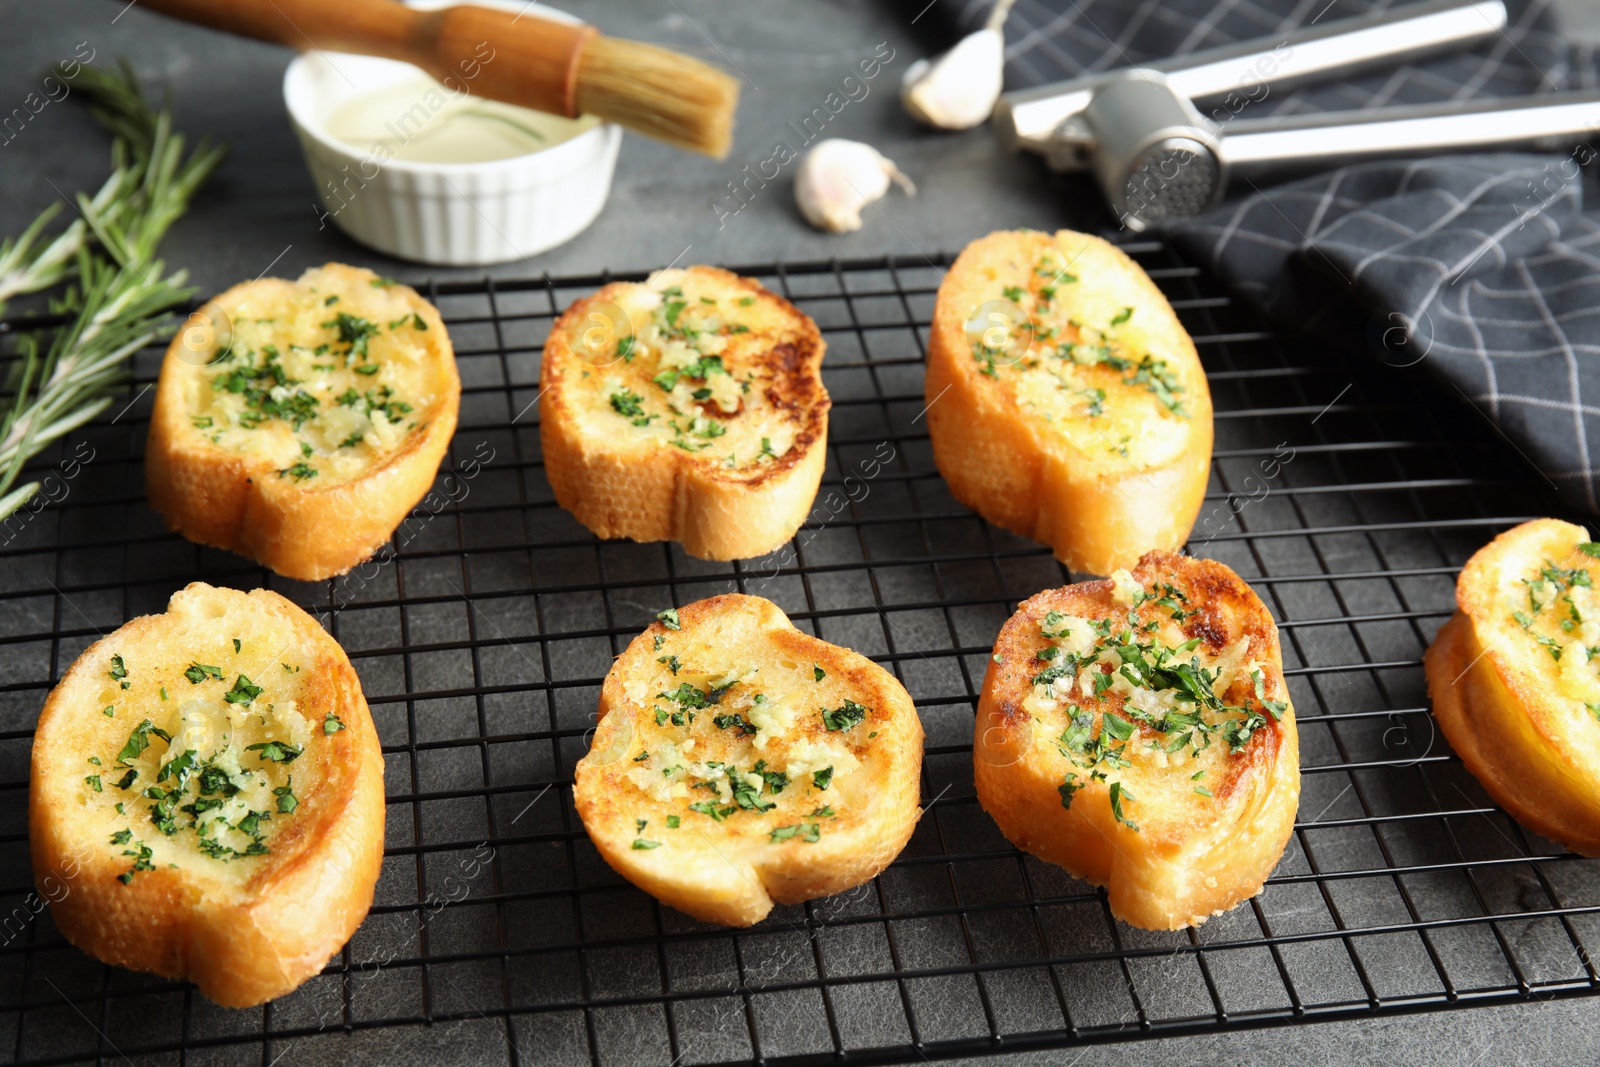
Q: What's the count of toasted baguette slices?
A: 7